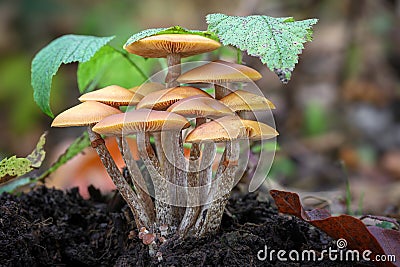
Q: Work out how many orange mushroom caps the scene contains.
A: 11